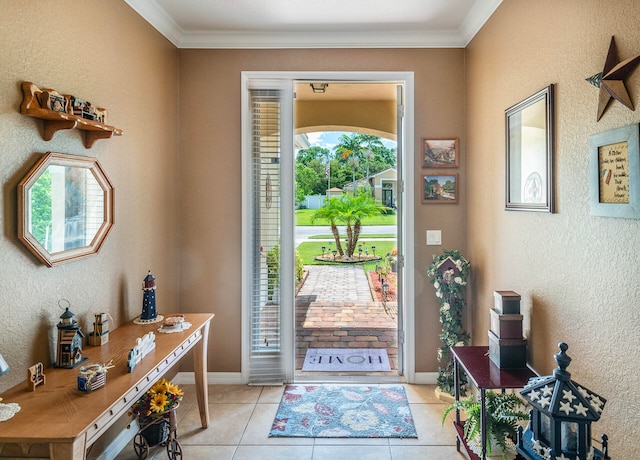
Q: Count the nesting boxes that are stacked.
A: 3